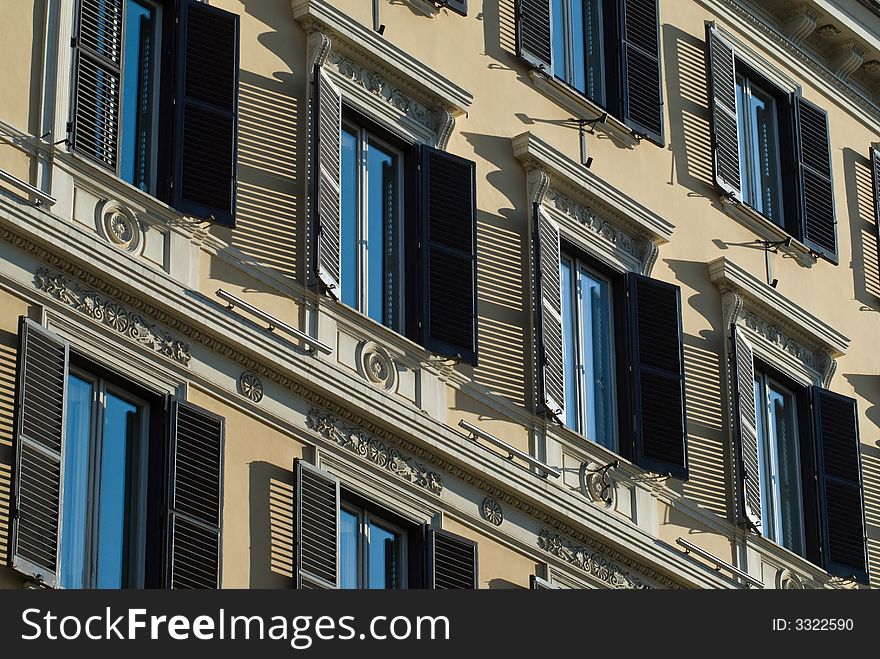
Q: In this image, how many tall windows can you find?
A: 8